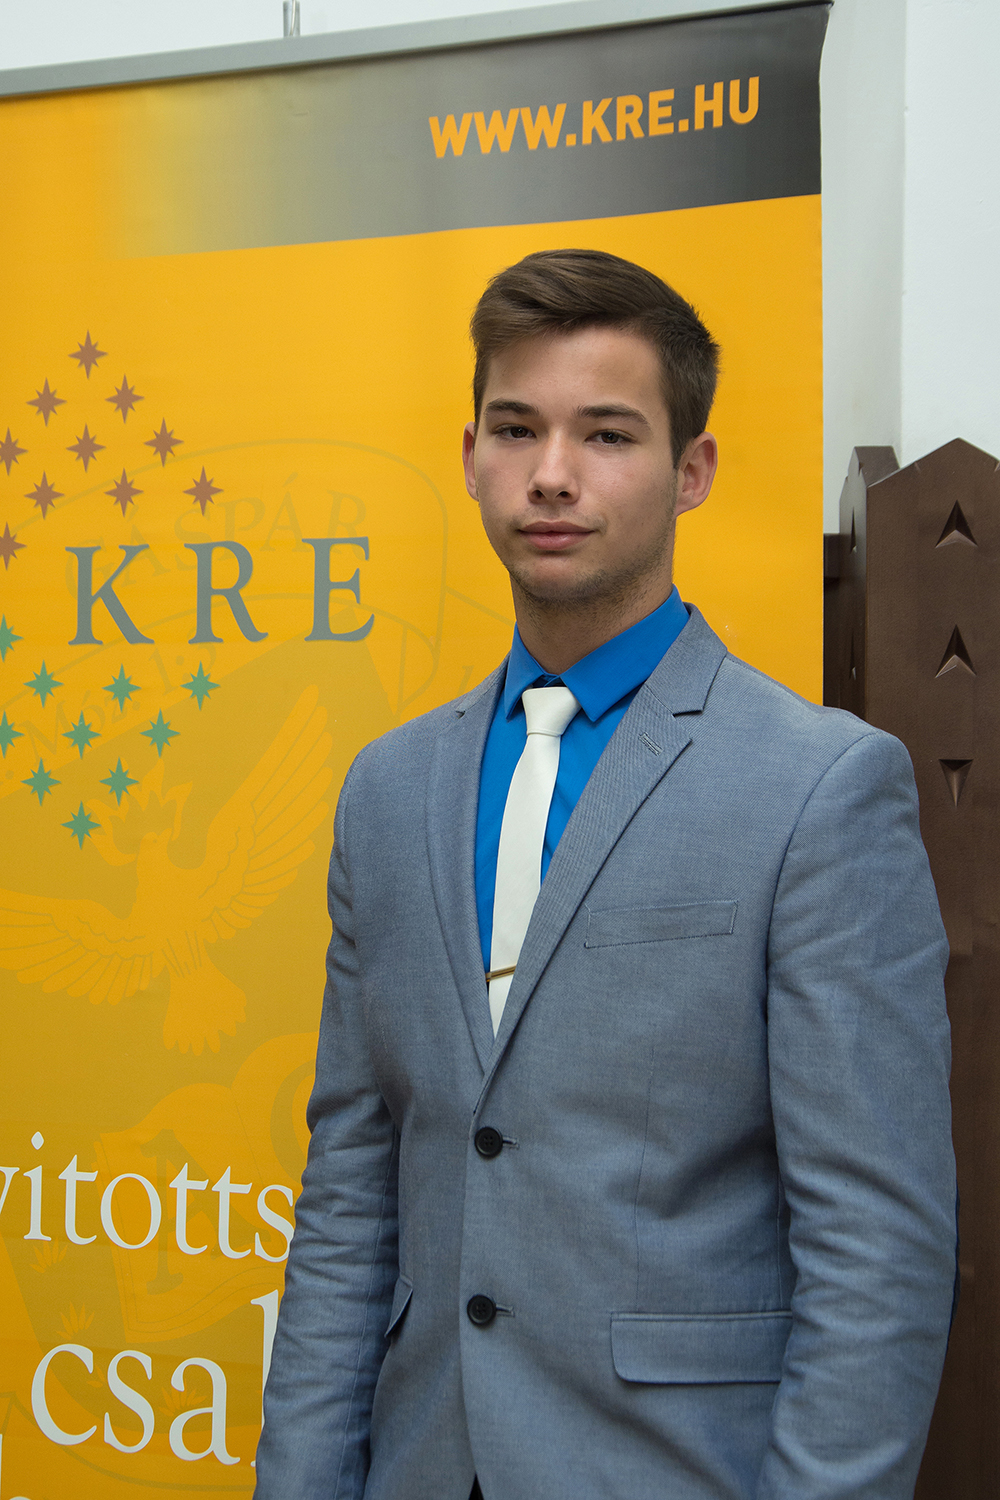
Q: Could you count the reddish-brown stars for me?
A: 10